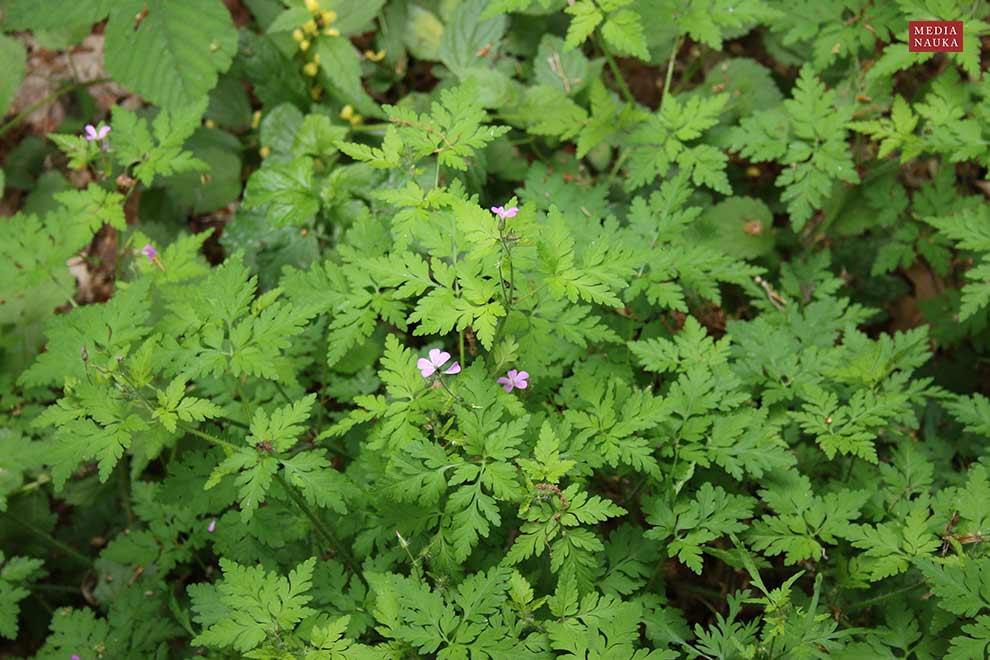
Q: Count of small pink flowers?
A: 5